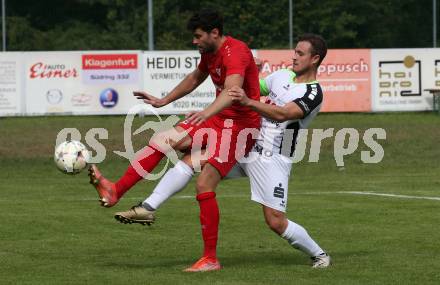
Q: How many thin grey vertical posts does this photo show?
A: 4